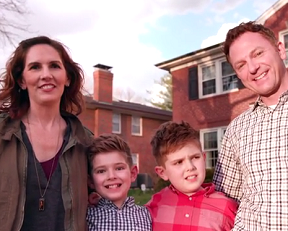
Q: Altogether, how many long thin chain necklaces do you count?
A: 1